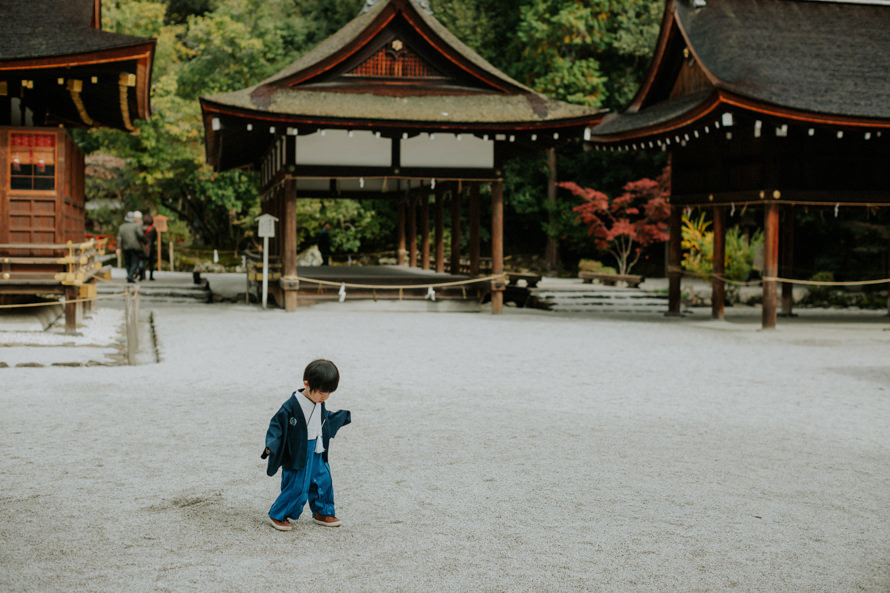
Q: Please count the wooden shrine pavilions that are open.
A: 2